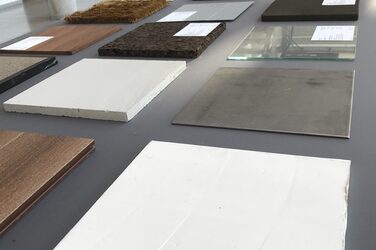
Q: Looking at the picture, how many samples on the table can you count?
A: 11